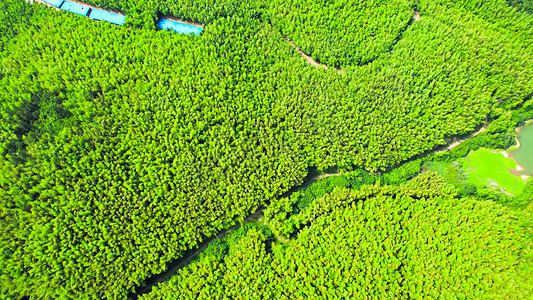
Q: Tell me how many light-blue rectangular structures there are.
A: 4